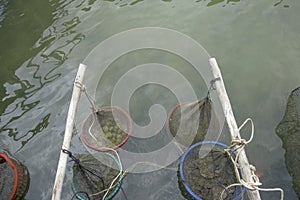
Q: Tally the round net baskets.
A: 5